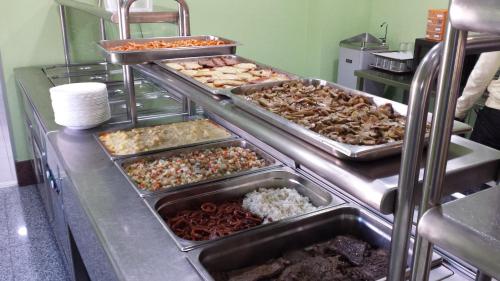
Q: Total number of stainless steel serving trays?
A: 7